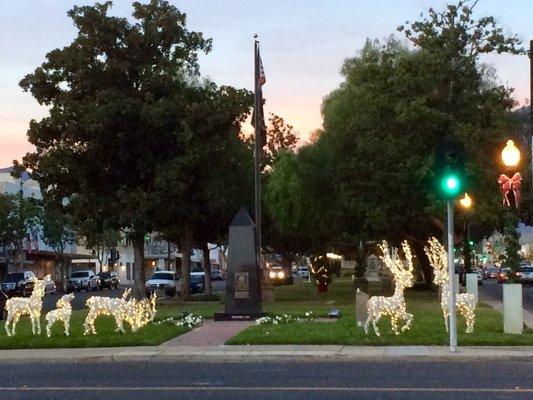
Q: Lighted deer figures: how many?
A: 5